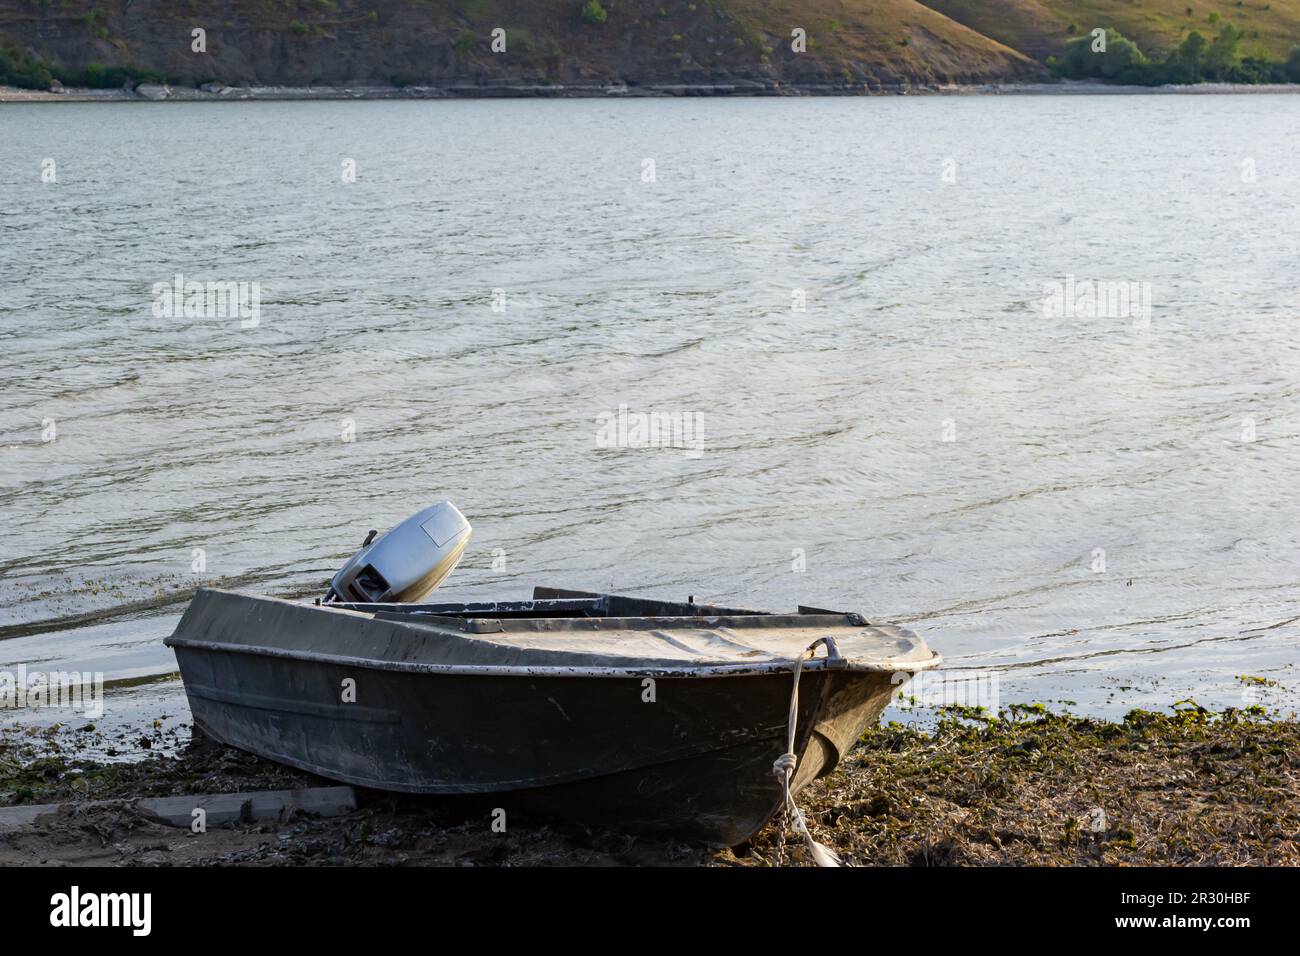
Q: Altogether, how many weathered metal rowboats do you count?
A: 1